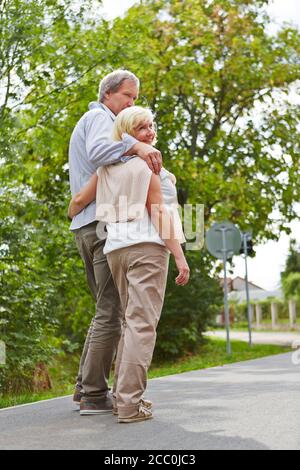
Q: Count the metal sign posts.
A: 2